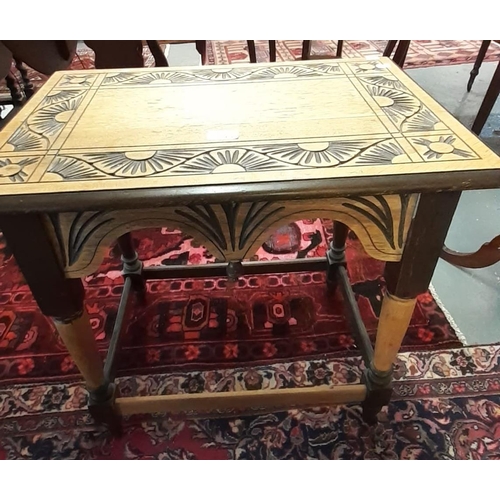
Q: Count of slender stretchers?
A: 4